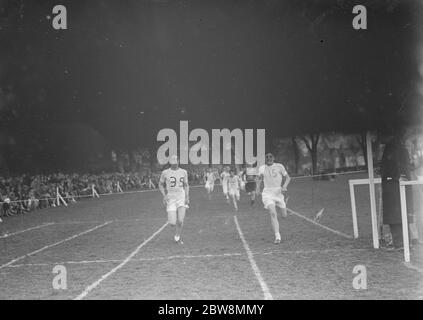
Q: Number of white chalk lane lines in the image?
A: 5